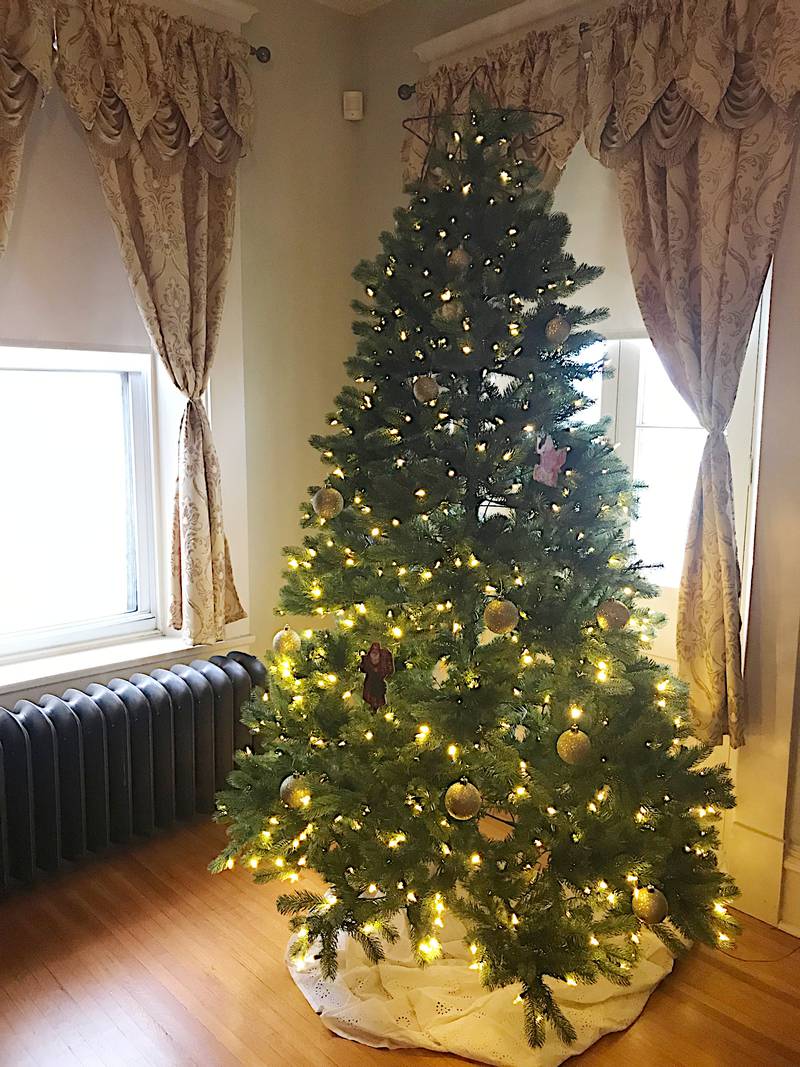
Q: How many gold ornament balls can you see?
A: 12